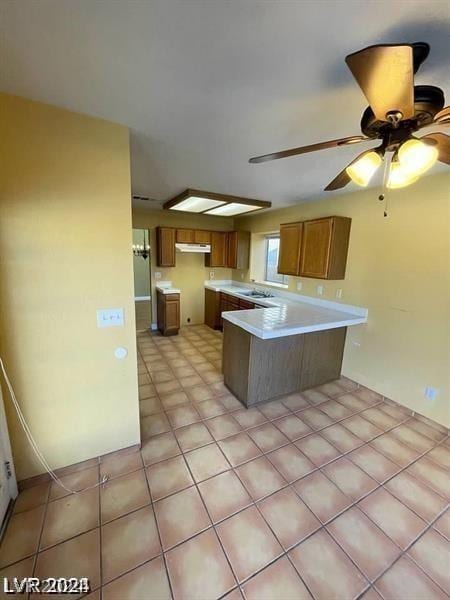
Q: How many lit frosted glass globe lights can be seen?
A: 3